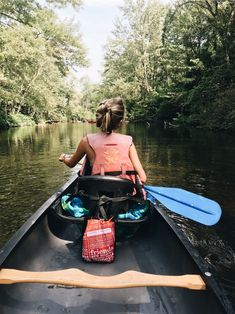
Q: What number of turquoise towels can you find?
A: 2